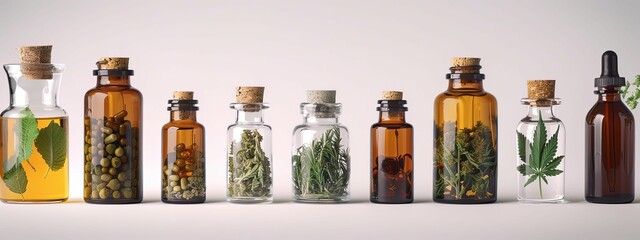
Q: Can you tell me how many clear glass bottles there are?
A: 4